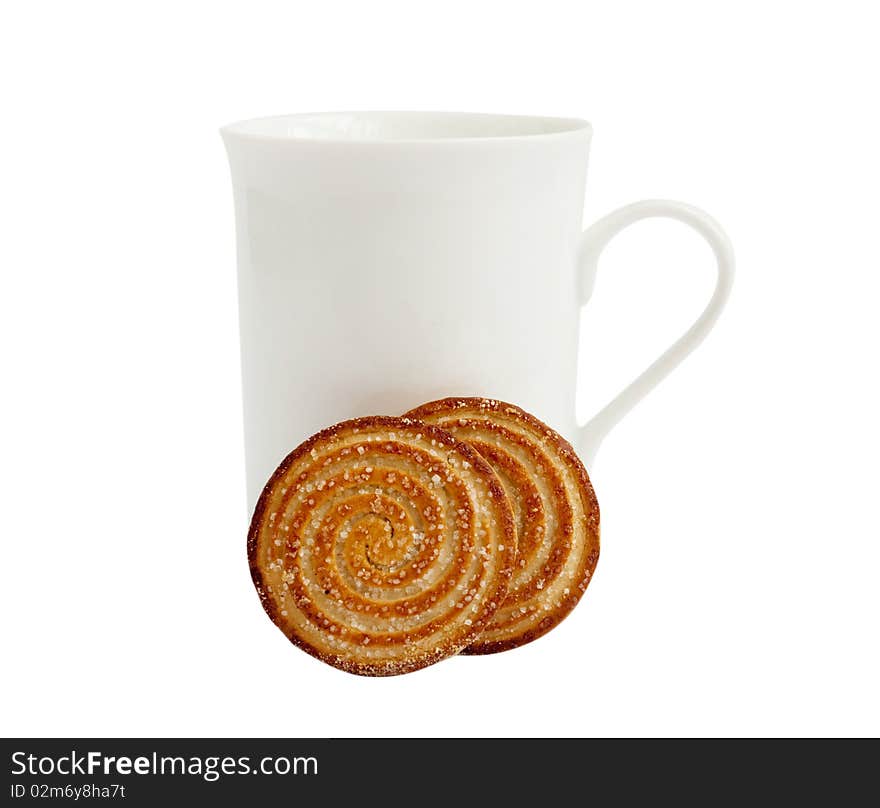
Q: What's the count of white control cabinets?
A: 0